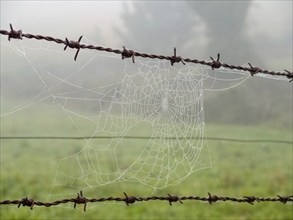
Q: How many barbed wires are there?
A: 2